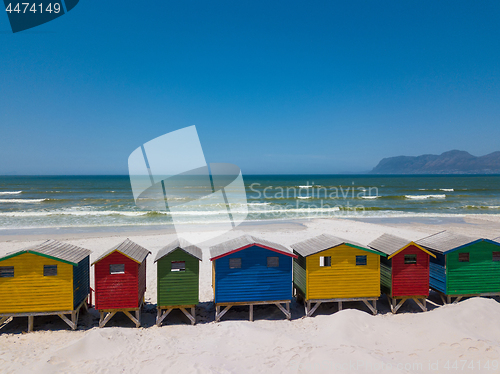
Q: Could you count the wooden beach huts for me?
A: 7